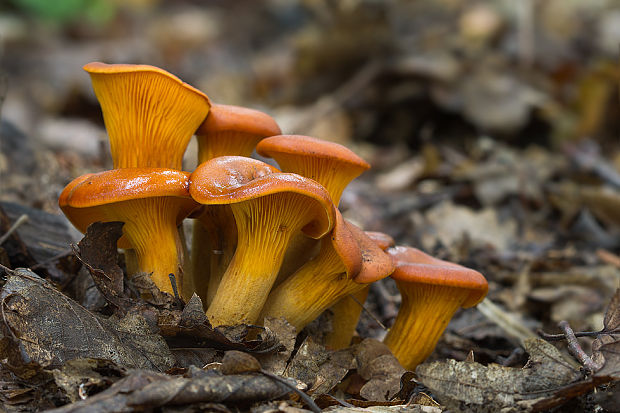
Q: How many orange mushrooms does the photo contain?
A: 8